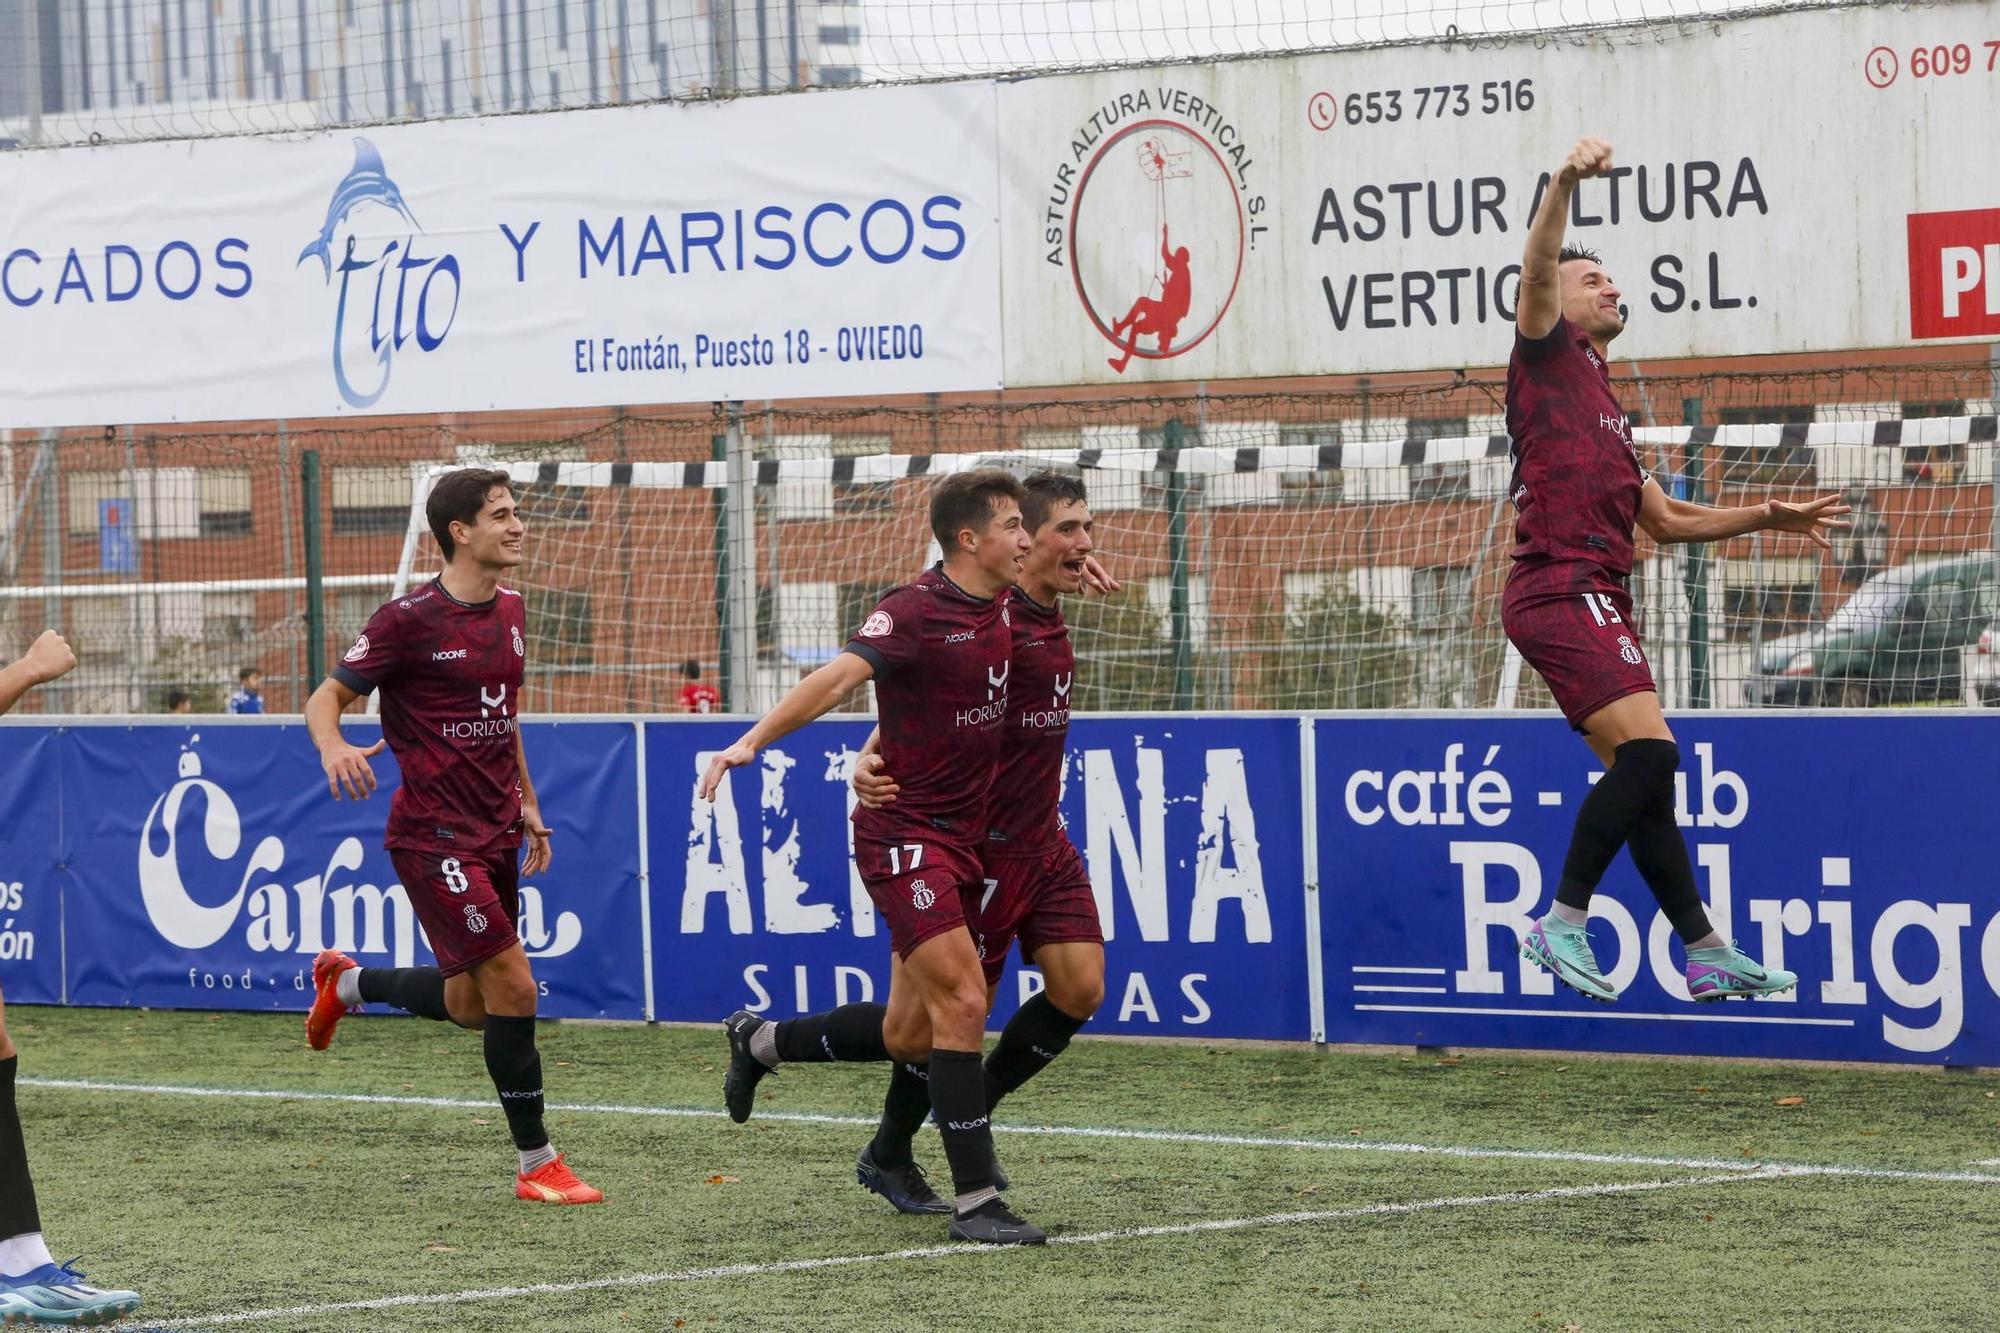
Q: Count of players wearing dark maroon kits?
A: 4